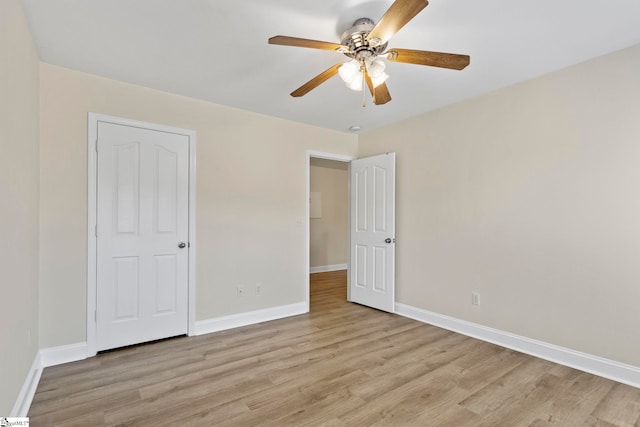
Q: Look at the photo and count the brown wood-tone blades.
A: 5